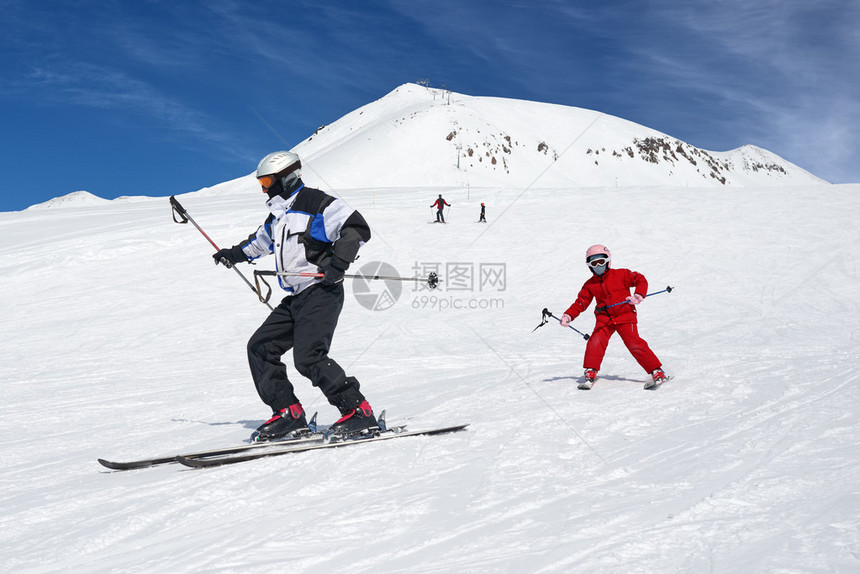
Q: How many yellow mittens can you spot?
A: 0